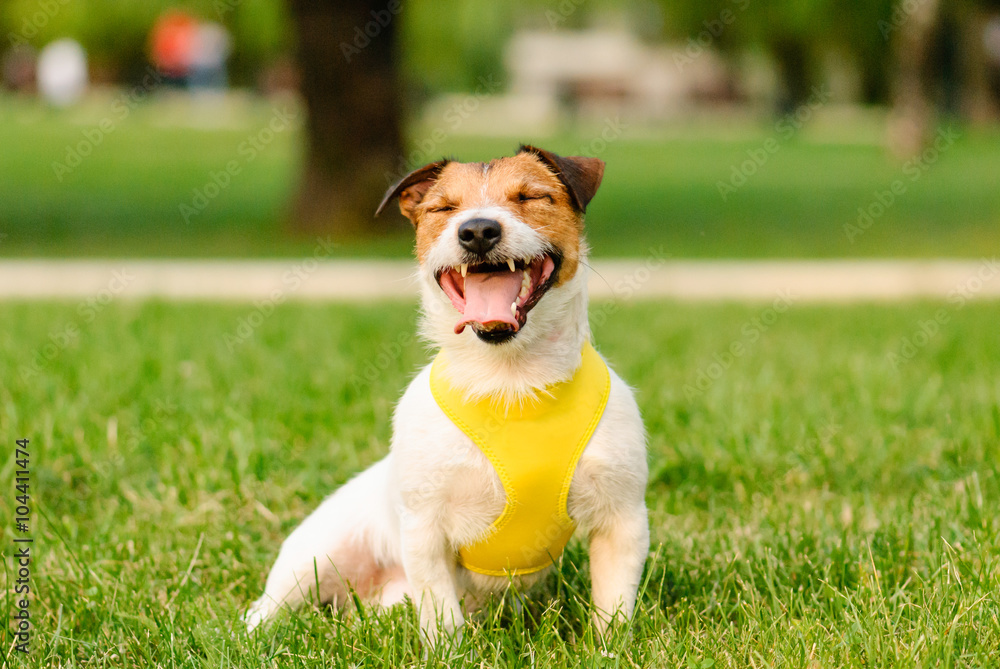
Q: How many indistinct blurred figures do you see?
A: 3